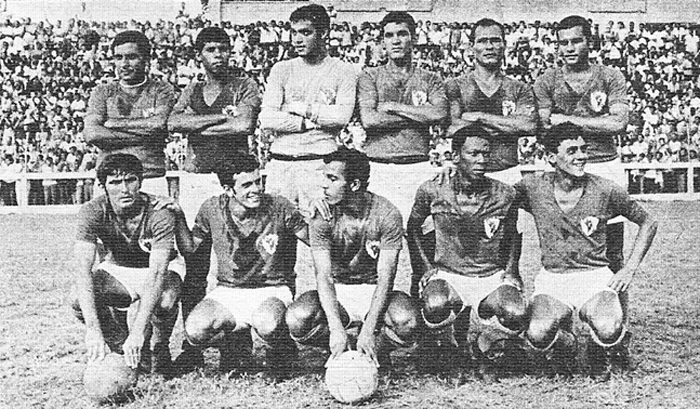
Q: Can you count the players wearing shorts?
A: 11